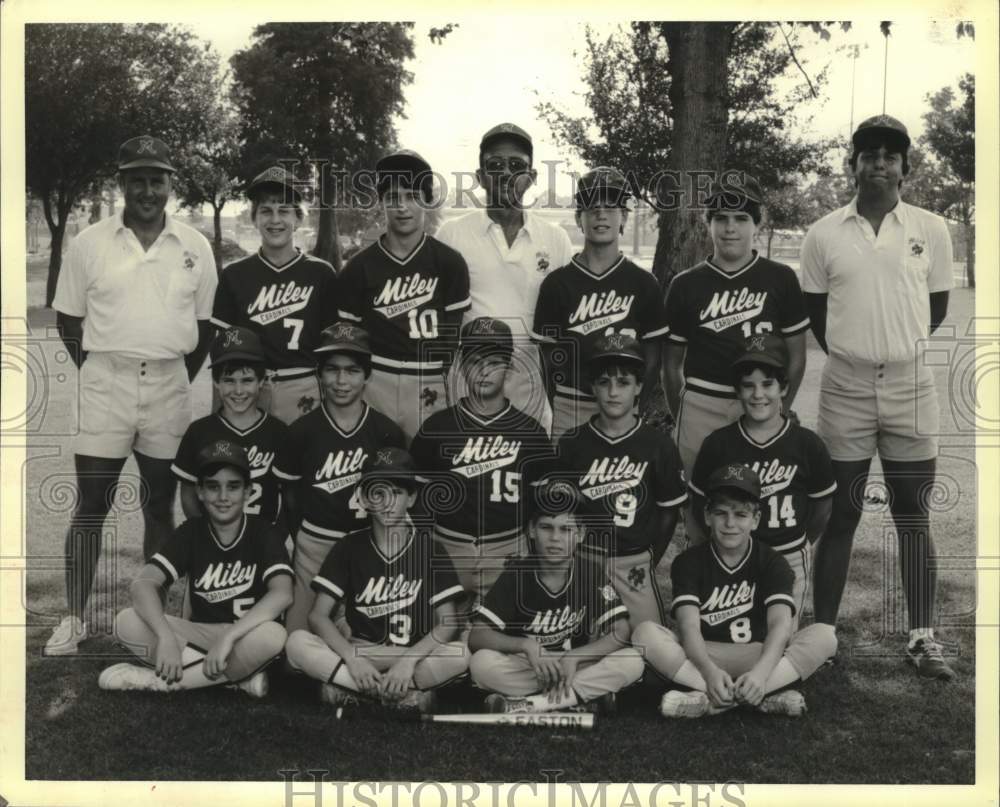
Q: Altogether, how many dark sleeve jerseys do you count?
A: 13